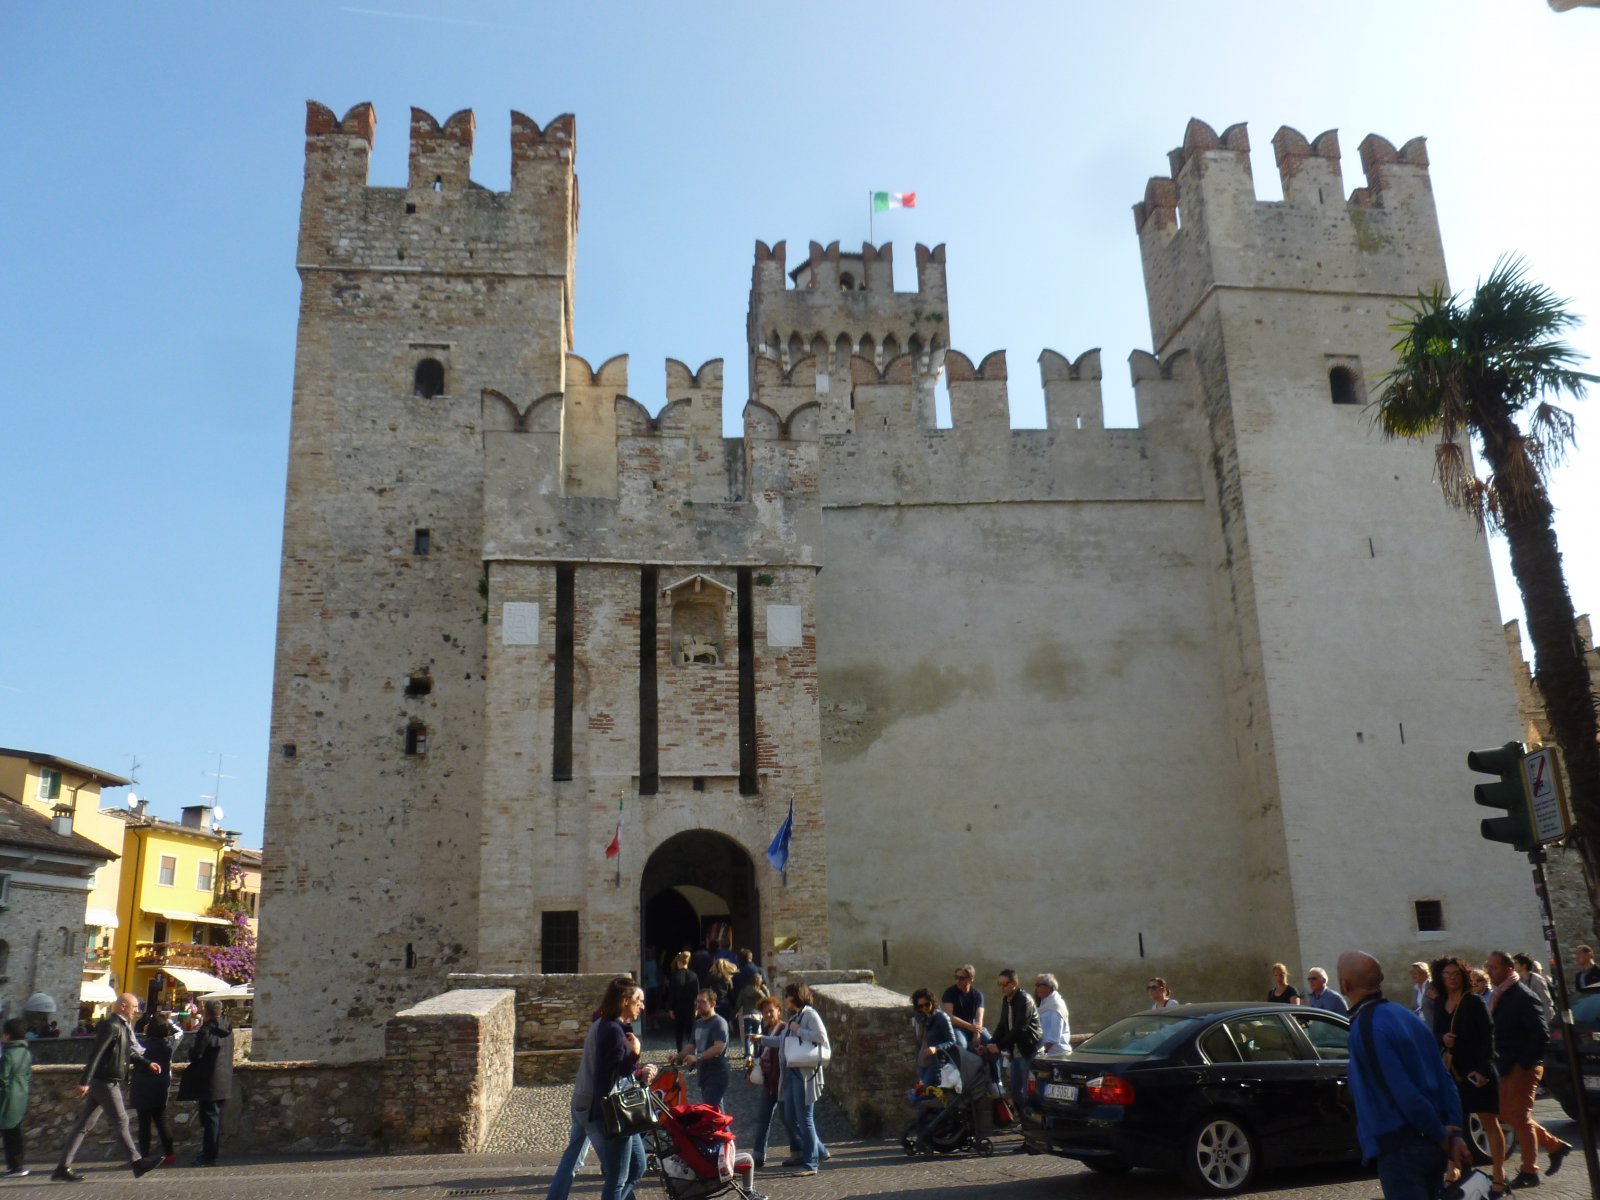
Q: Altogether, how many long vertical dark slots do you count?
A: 3